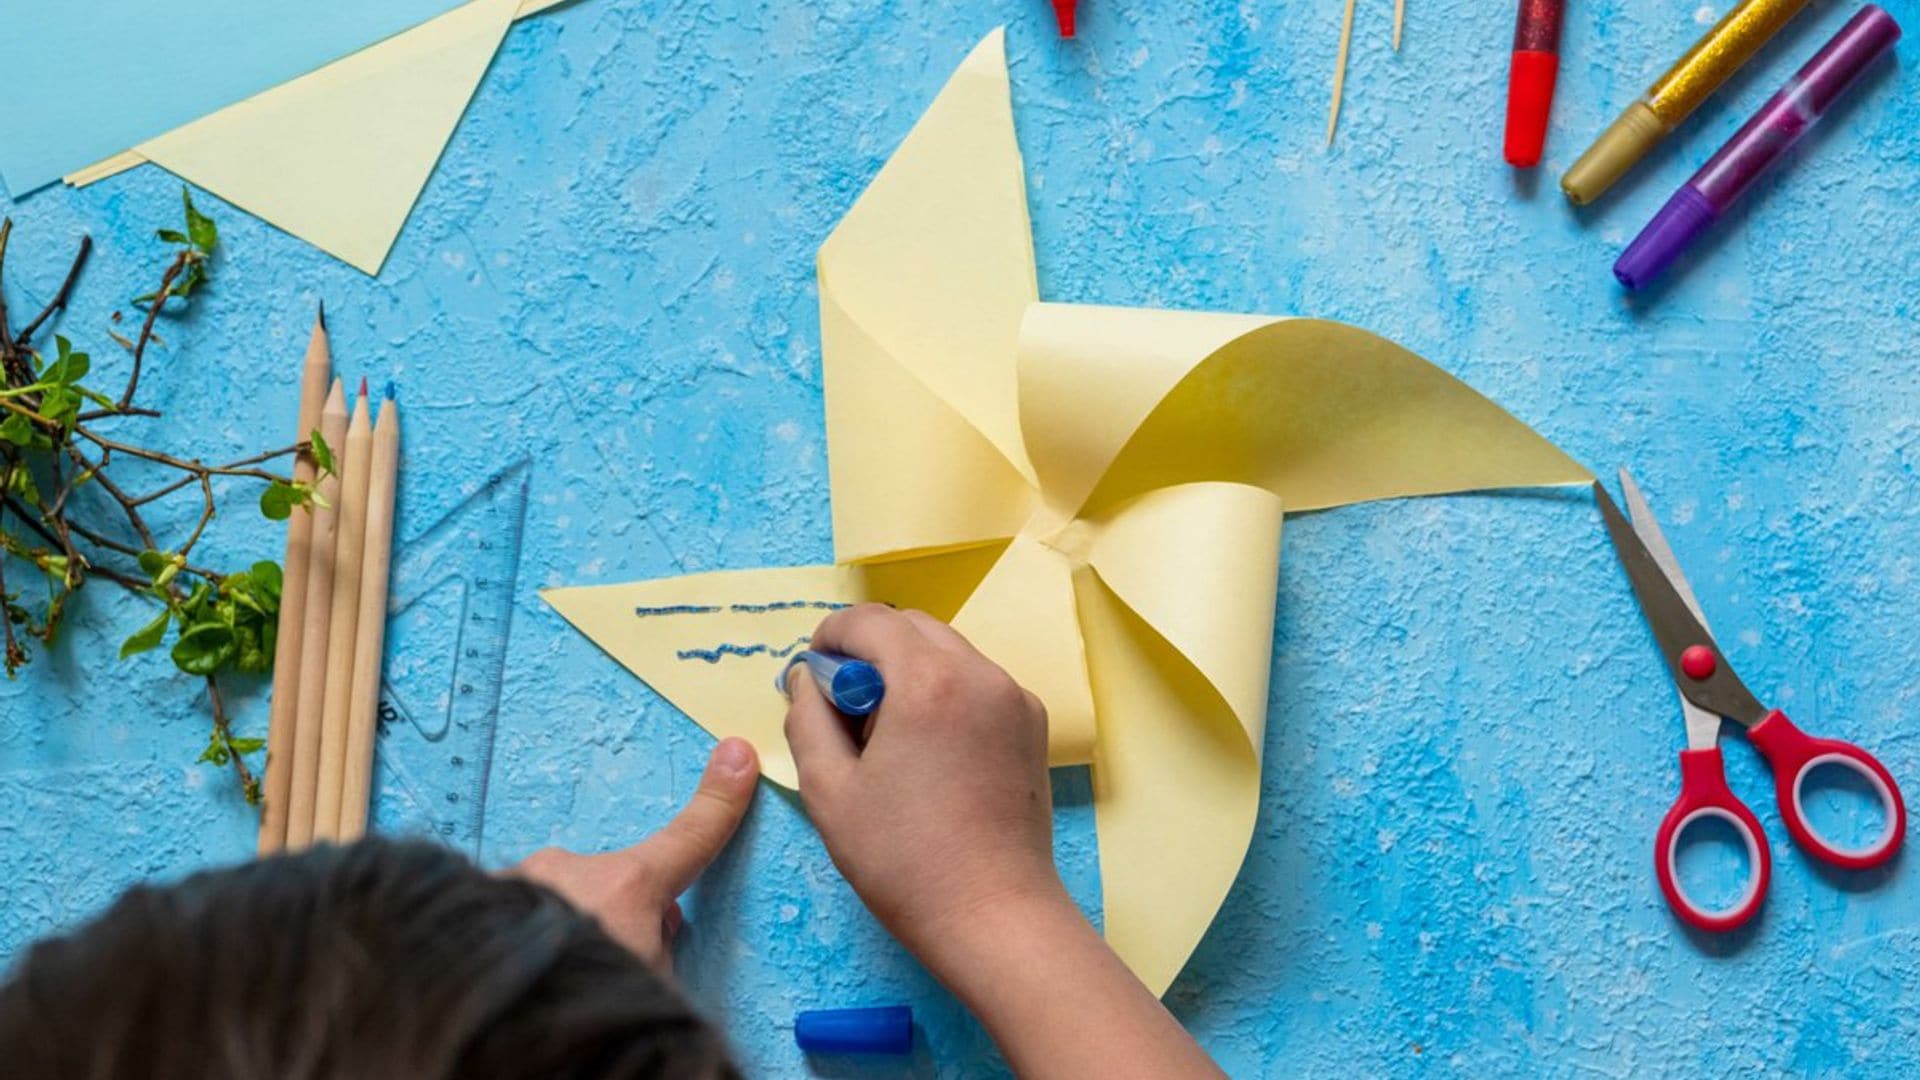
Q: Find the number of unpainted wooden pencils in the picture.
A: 4